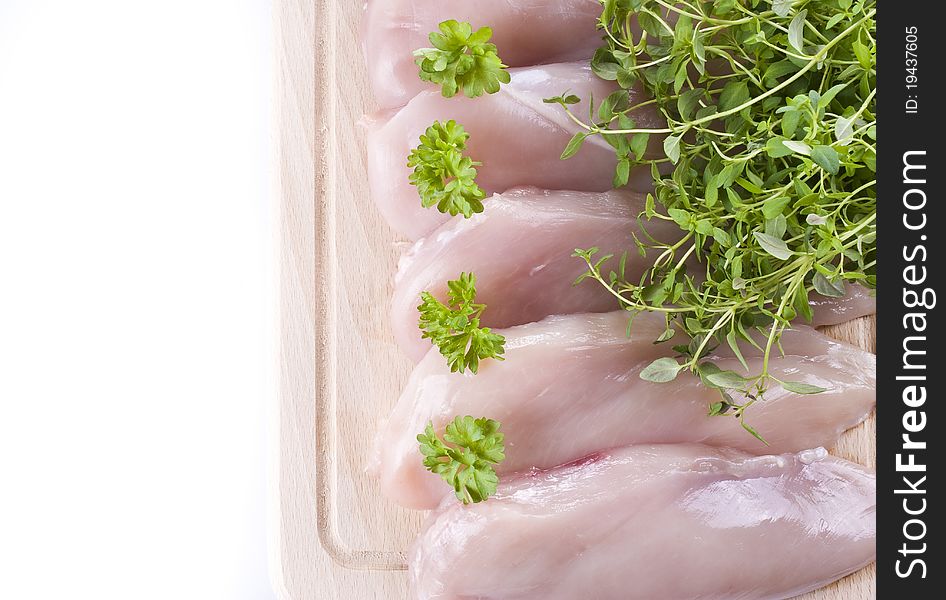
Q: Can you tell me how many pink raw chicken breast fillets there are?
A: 5